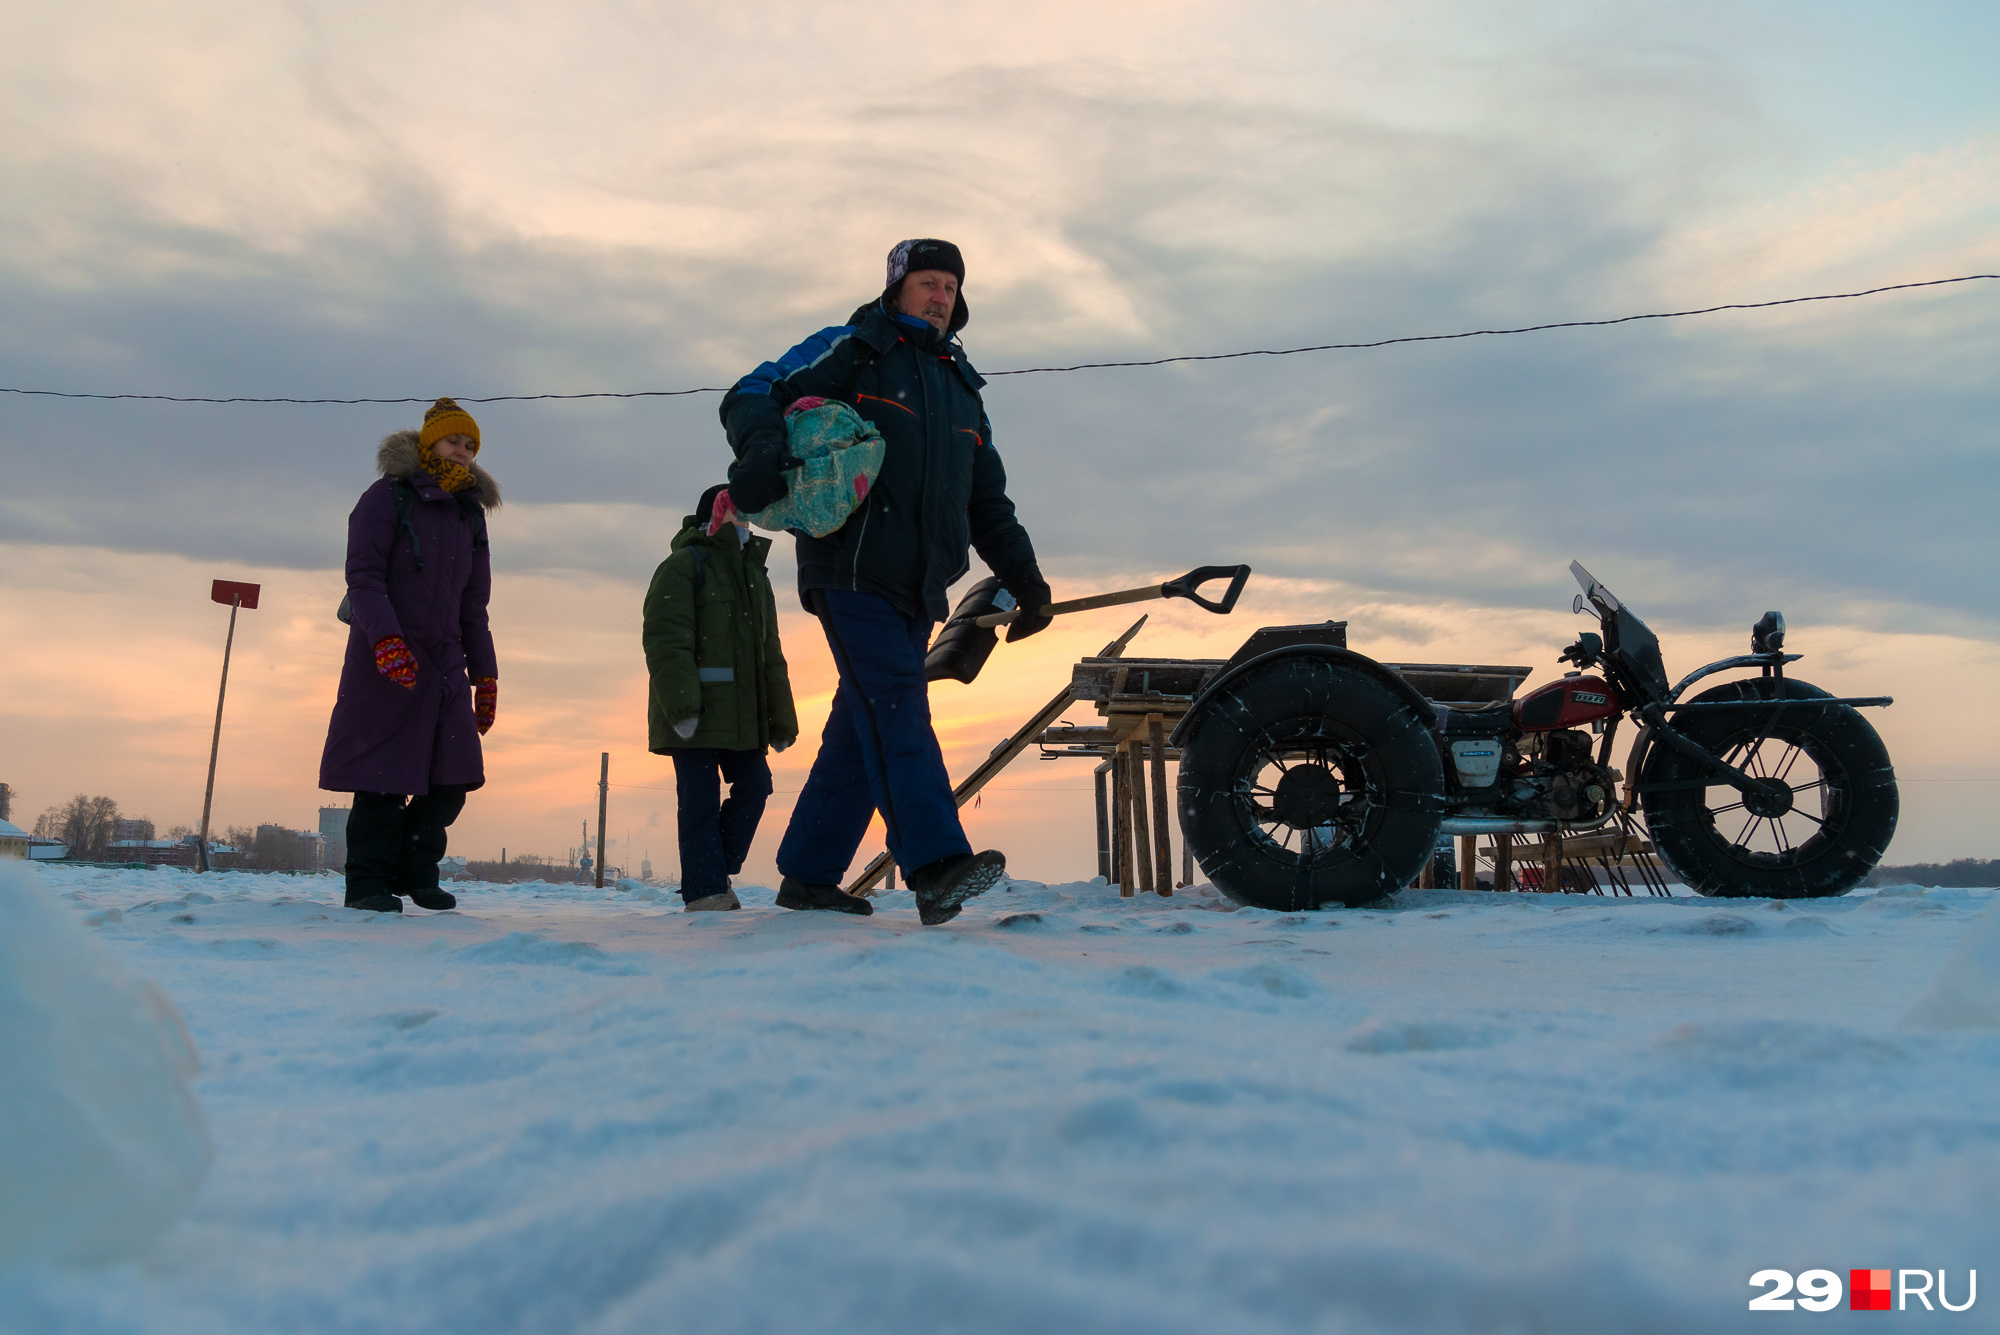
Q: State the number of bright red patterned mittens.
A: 2